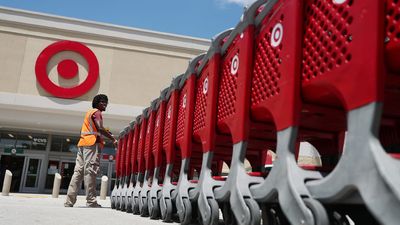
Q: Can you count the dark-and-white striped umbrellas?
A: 0